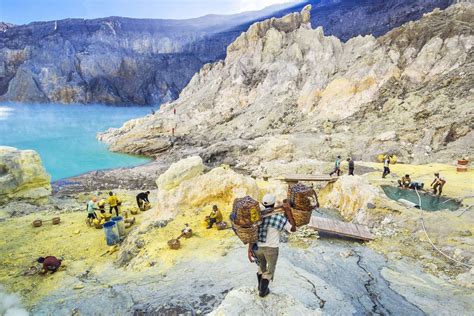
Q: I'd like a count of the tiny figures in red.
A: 2